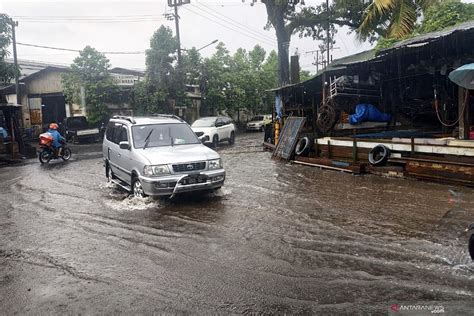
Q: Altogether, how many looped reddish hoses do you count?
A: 1